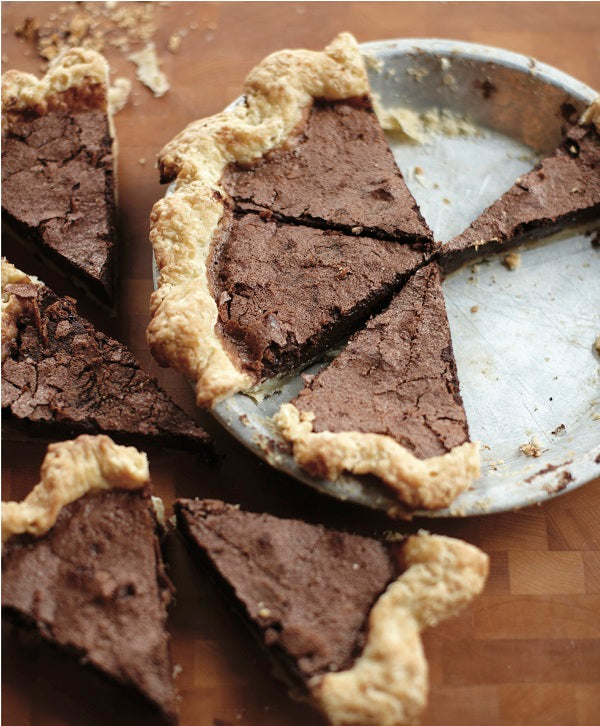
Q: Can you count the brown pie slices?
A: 8